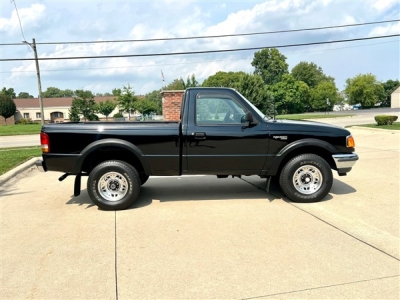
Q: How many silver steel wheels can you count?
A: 2